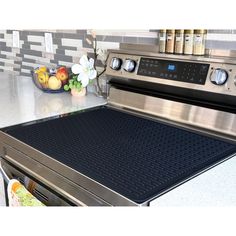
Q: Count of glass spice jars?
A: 5